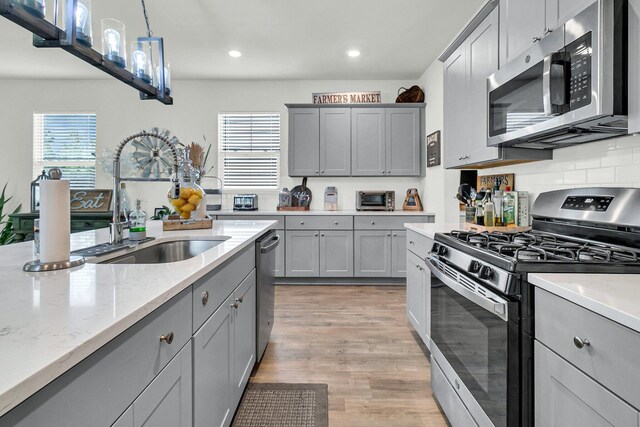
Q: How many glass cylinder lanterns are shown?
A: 5